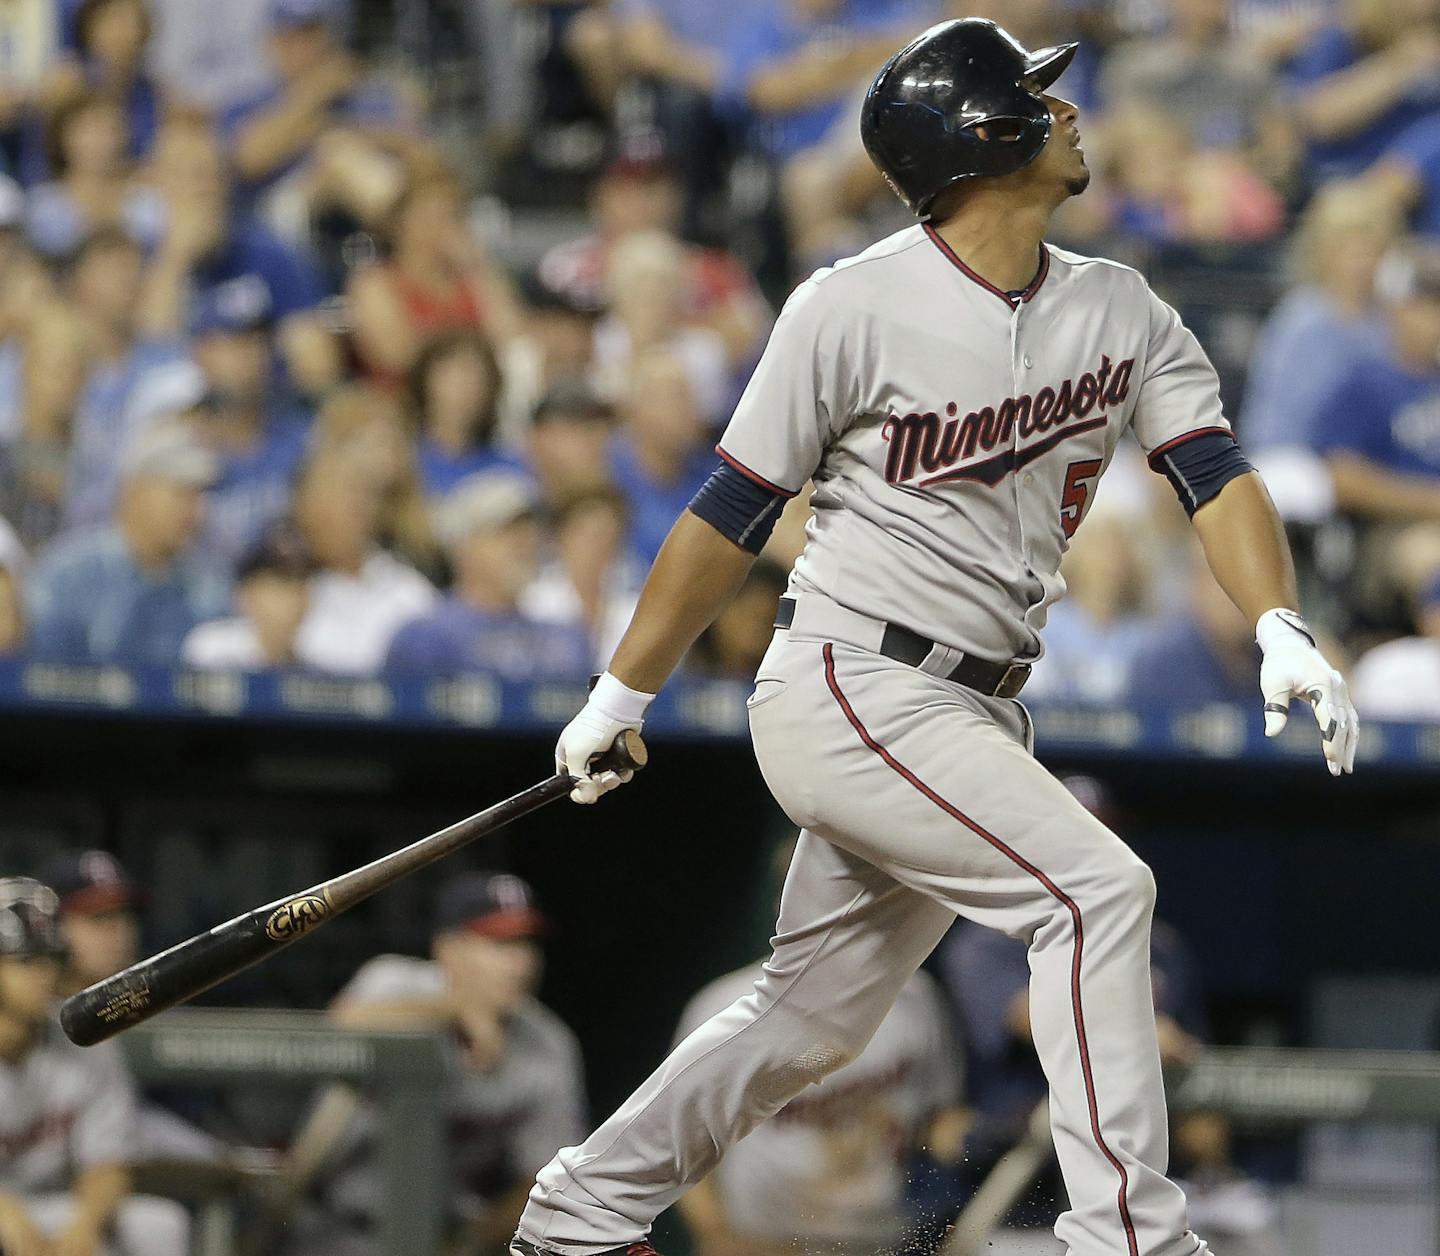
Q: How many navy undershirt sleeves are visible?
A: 2